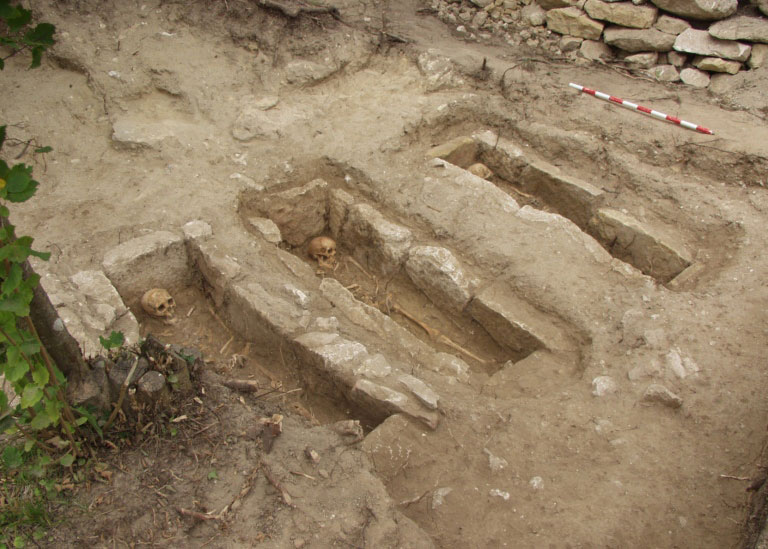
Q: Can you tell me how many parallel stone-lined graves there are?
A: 3